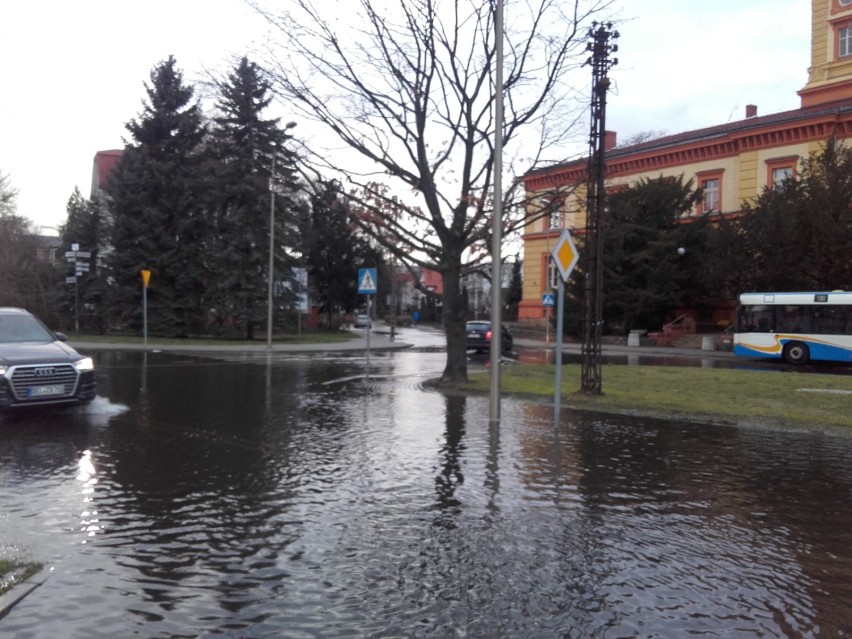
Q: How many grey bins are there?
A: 2